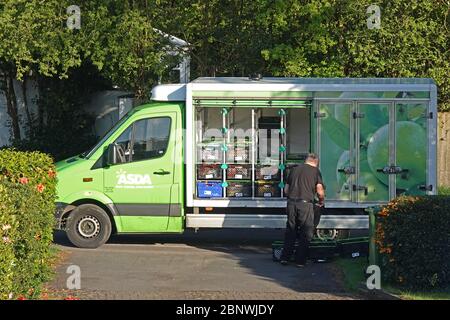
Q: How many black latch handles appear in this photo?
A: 3